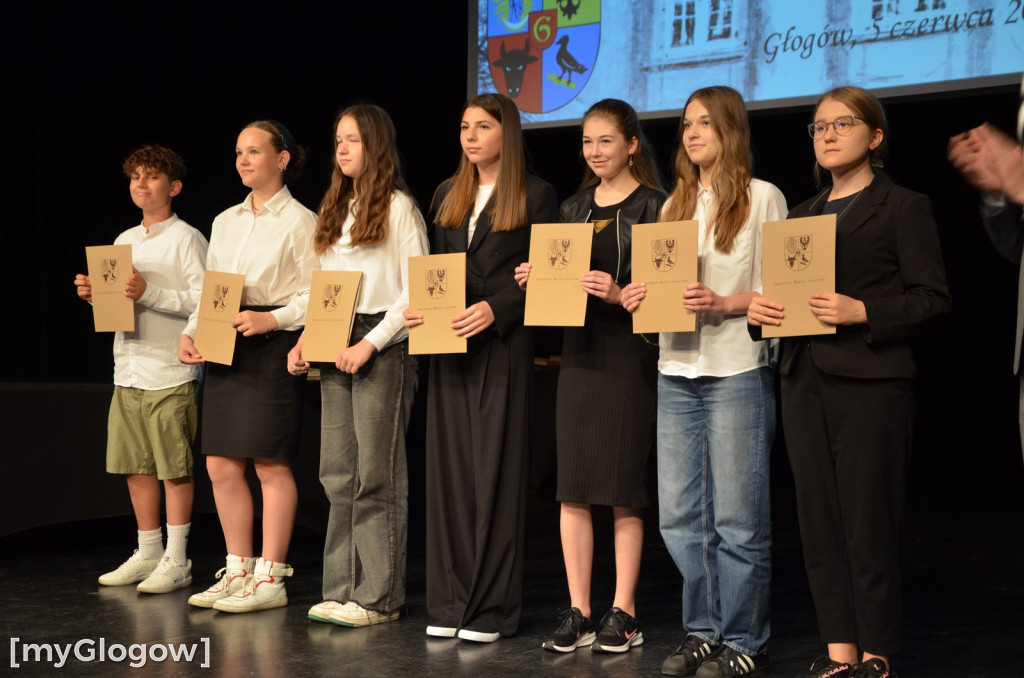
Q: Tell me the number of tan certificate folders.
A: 7